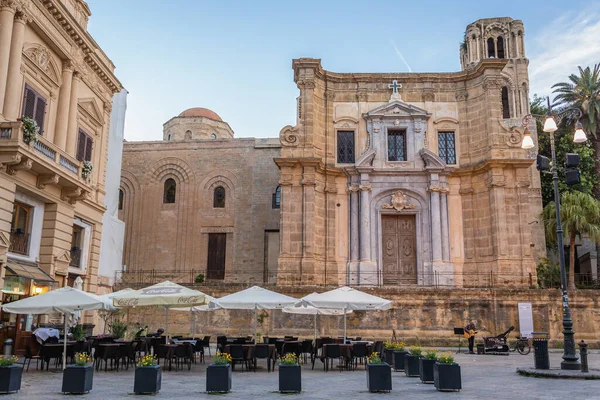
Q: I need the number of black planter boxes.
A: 11